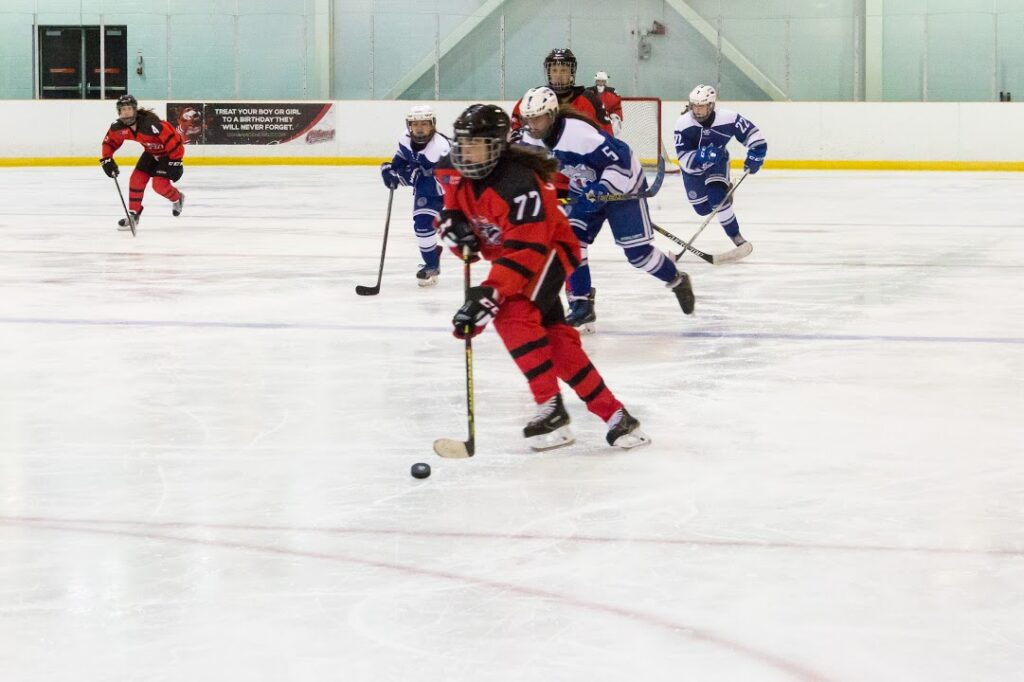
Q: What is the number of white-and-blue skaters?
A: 3